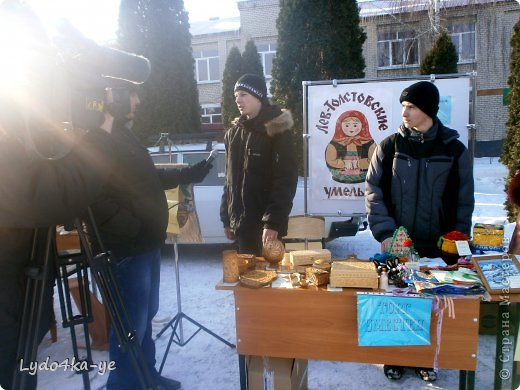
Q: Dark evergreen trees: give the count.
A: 6